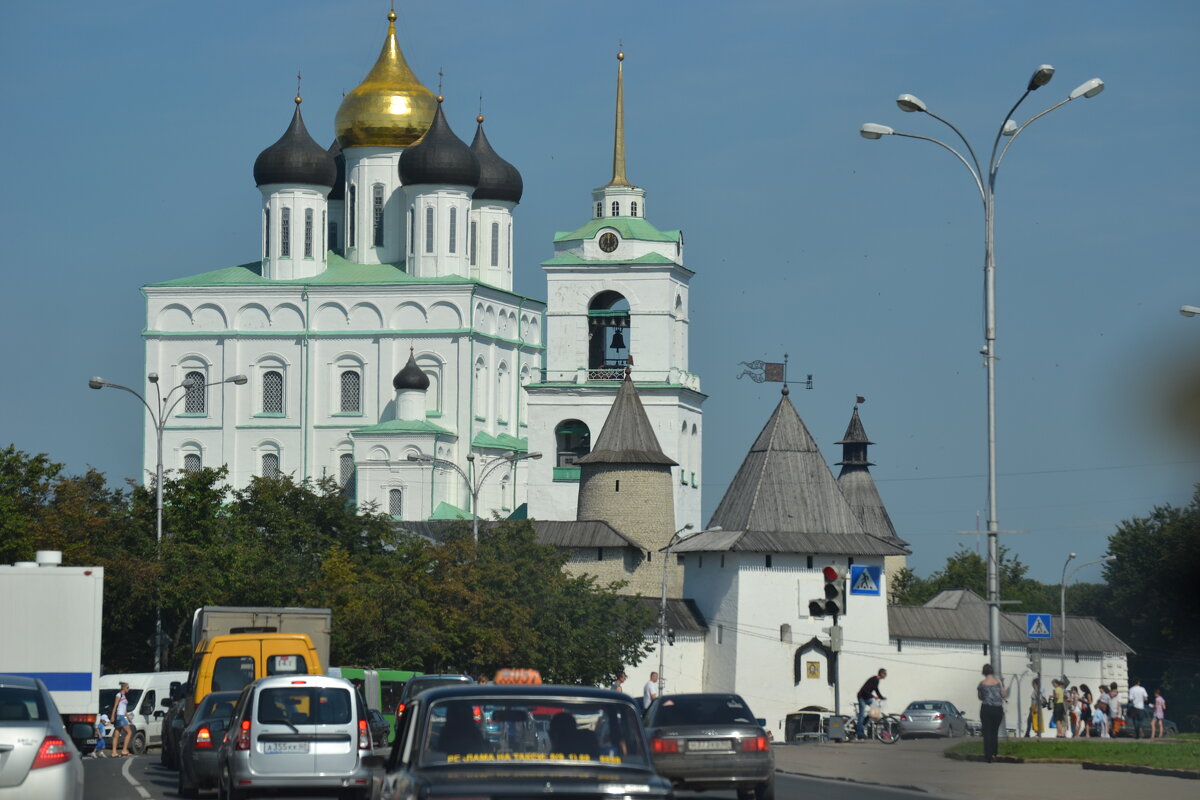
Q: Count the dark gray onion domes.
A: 5